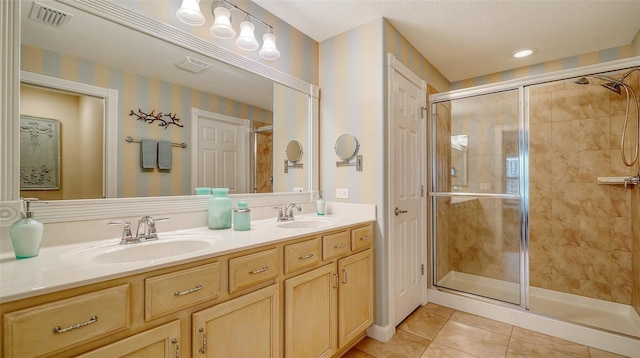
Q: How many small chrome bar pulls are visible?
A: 10